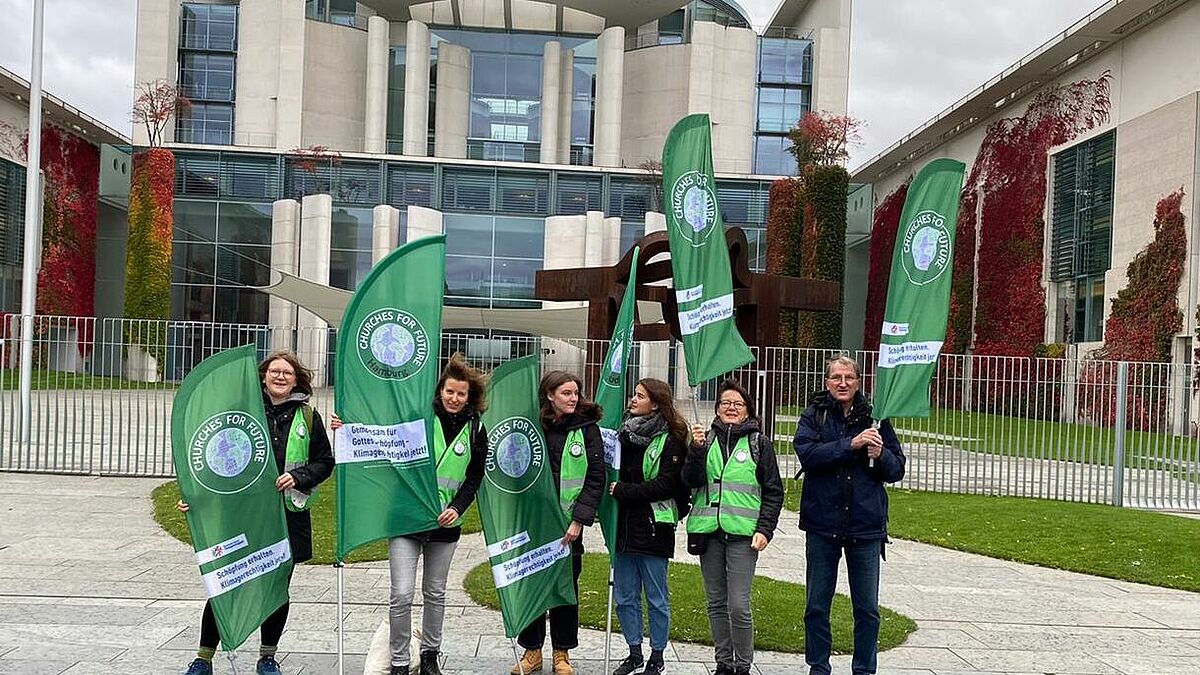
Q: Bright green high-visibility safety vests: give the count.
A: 5